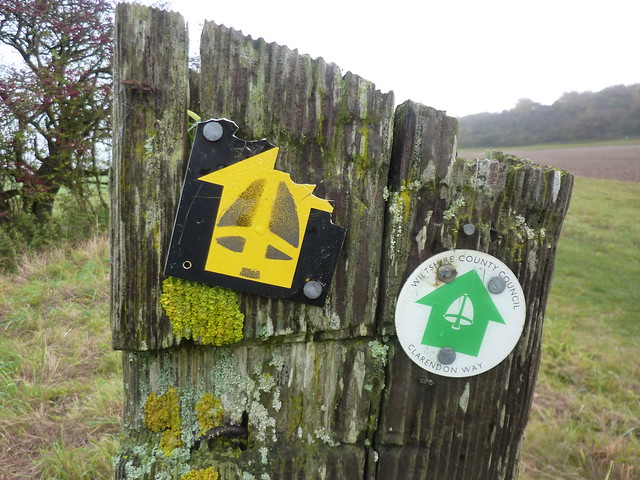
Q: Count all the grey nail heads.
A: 6